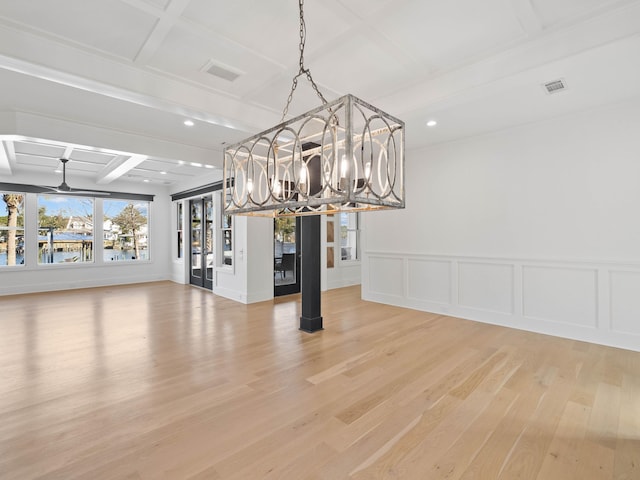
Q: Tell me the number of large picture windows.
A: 3